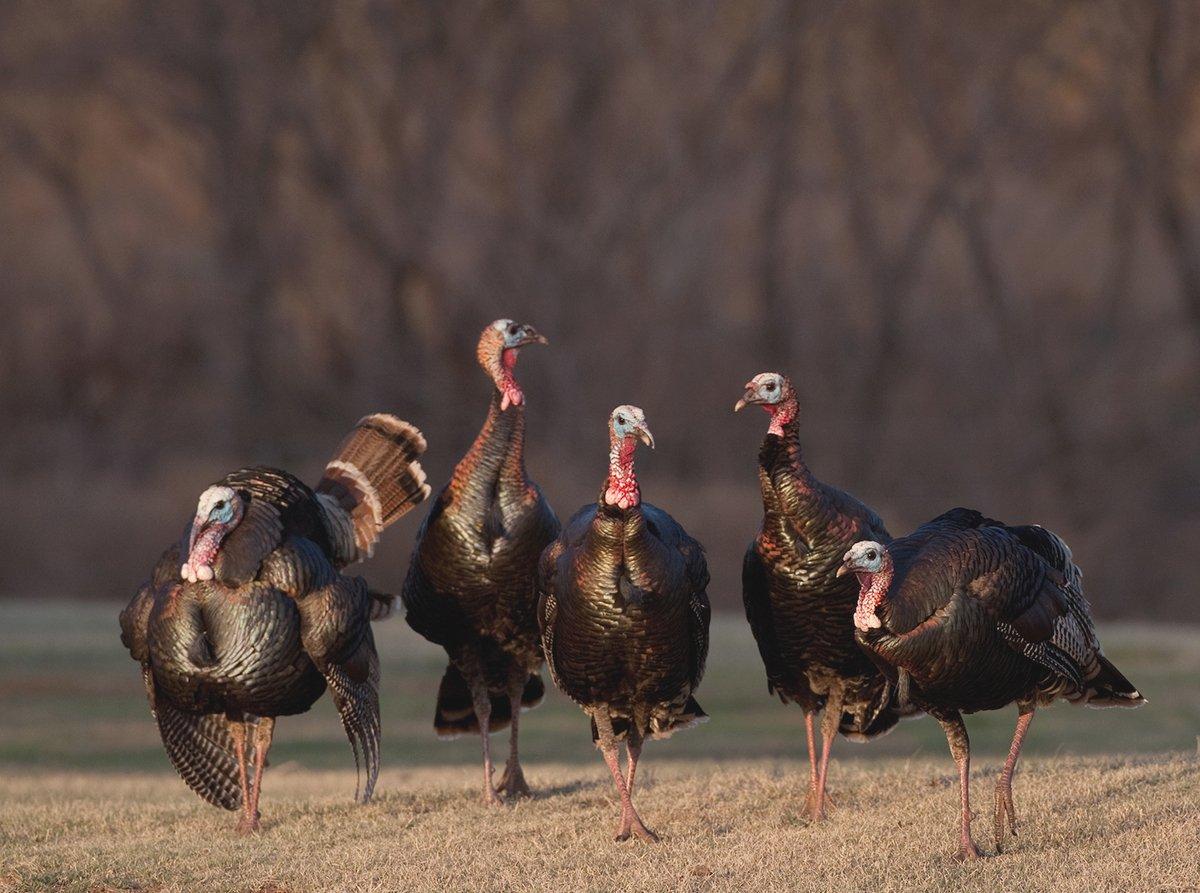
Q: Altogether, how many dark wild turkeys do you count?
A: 5